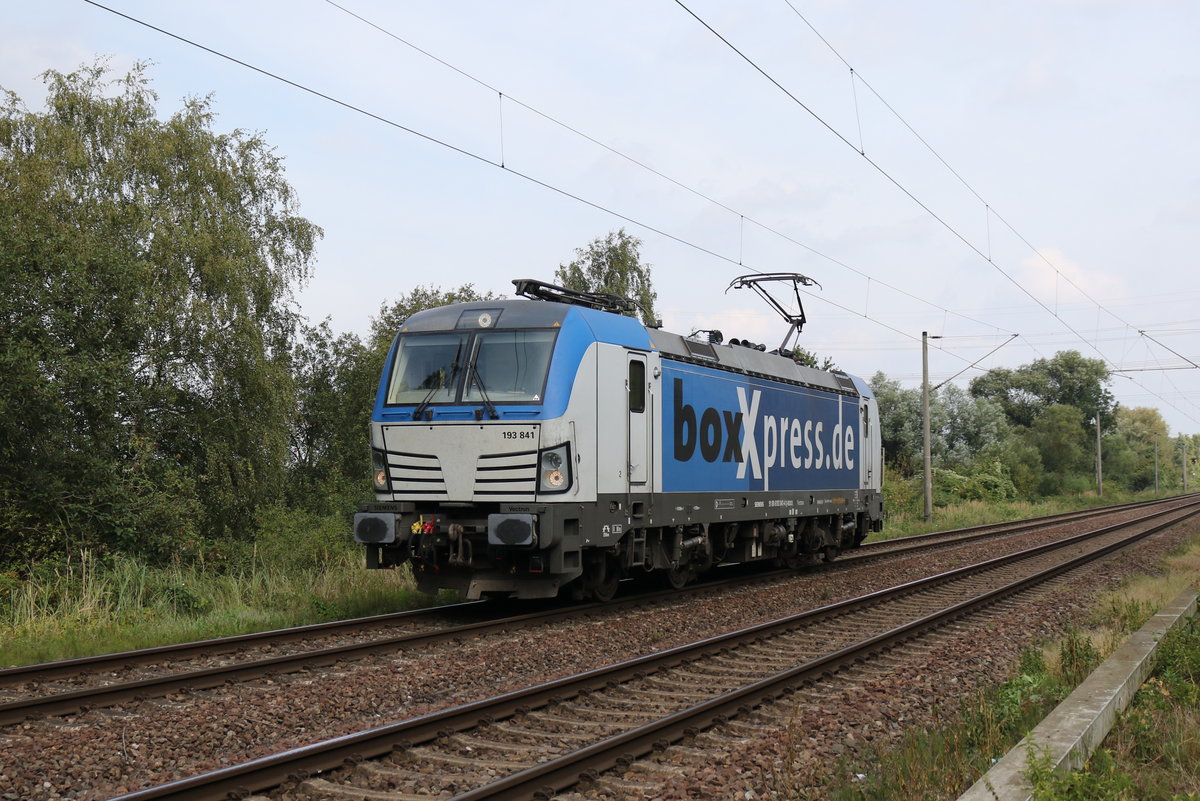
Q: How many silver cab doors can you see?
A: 2